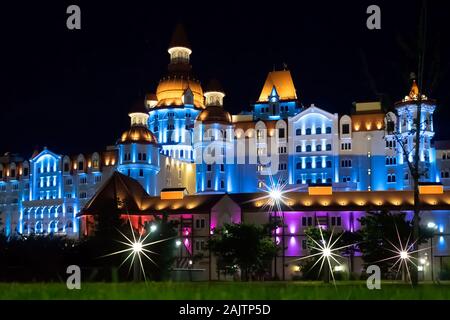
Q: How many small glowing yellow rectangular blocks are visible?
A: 3